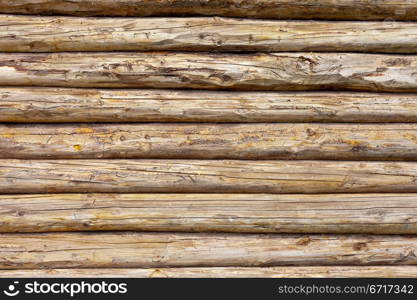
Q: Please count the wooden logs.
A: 9